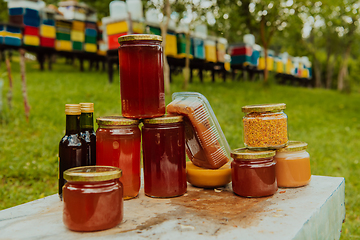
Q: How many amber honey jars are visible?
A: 5